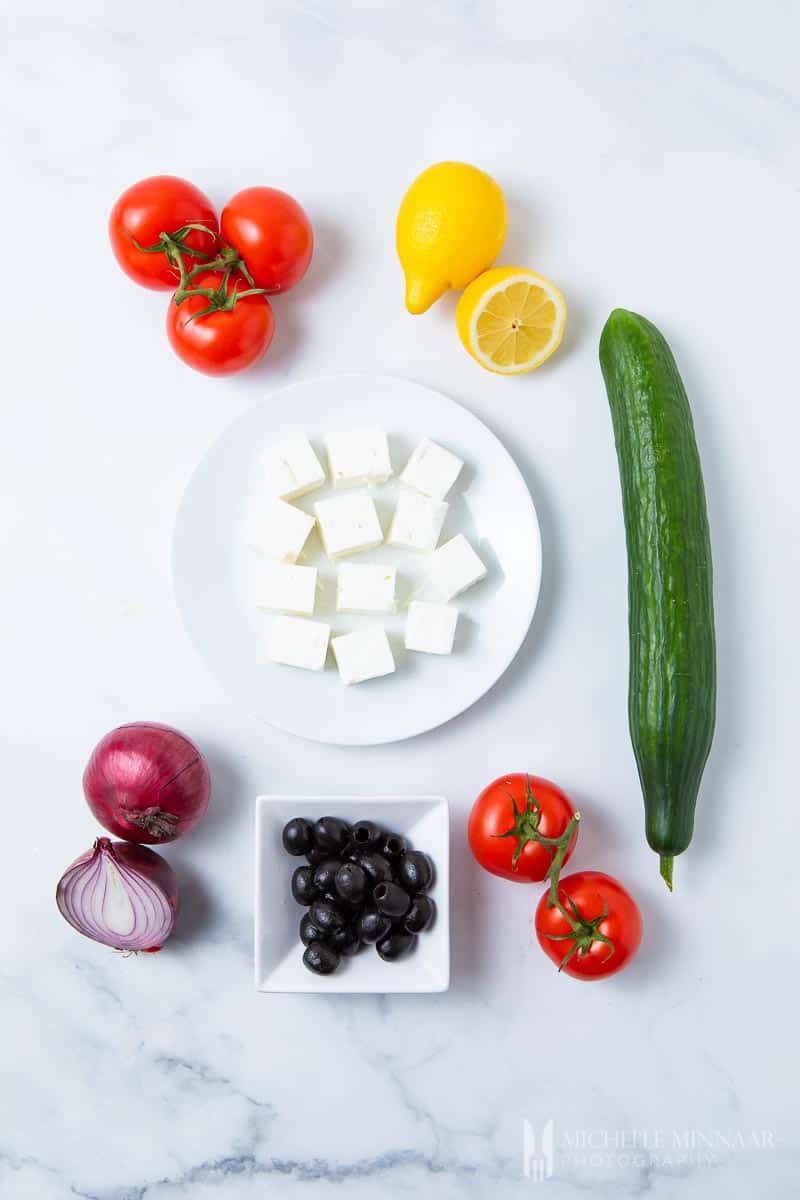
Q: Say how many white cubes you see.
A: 12